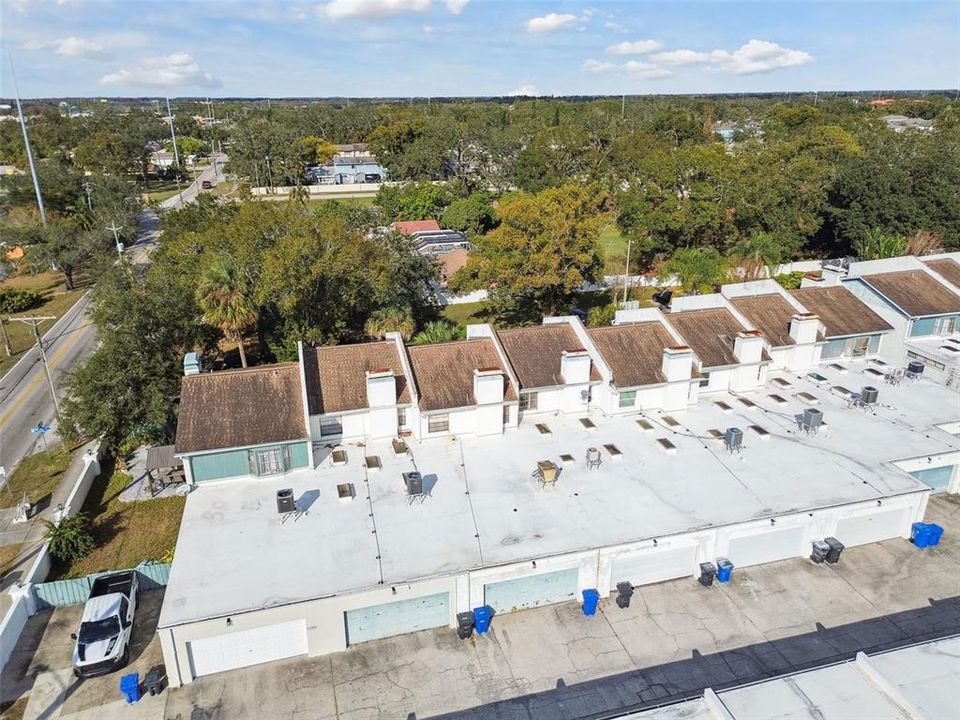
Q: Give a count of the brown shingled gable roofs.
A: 10